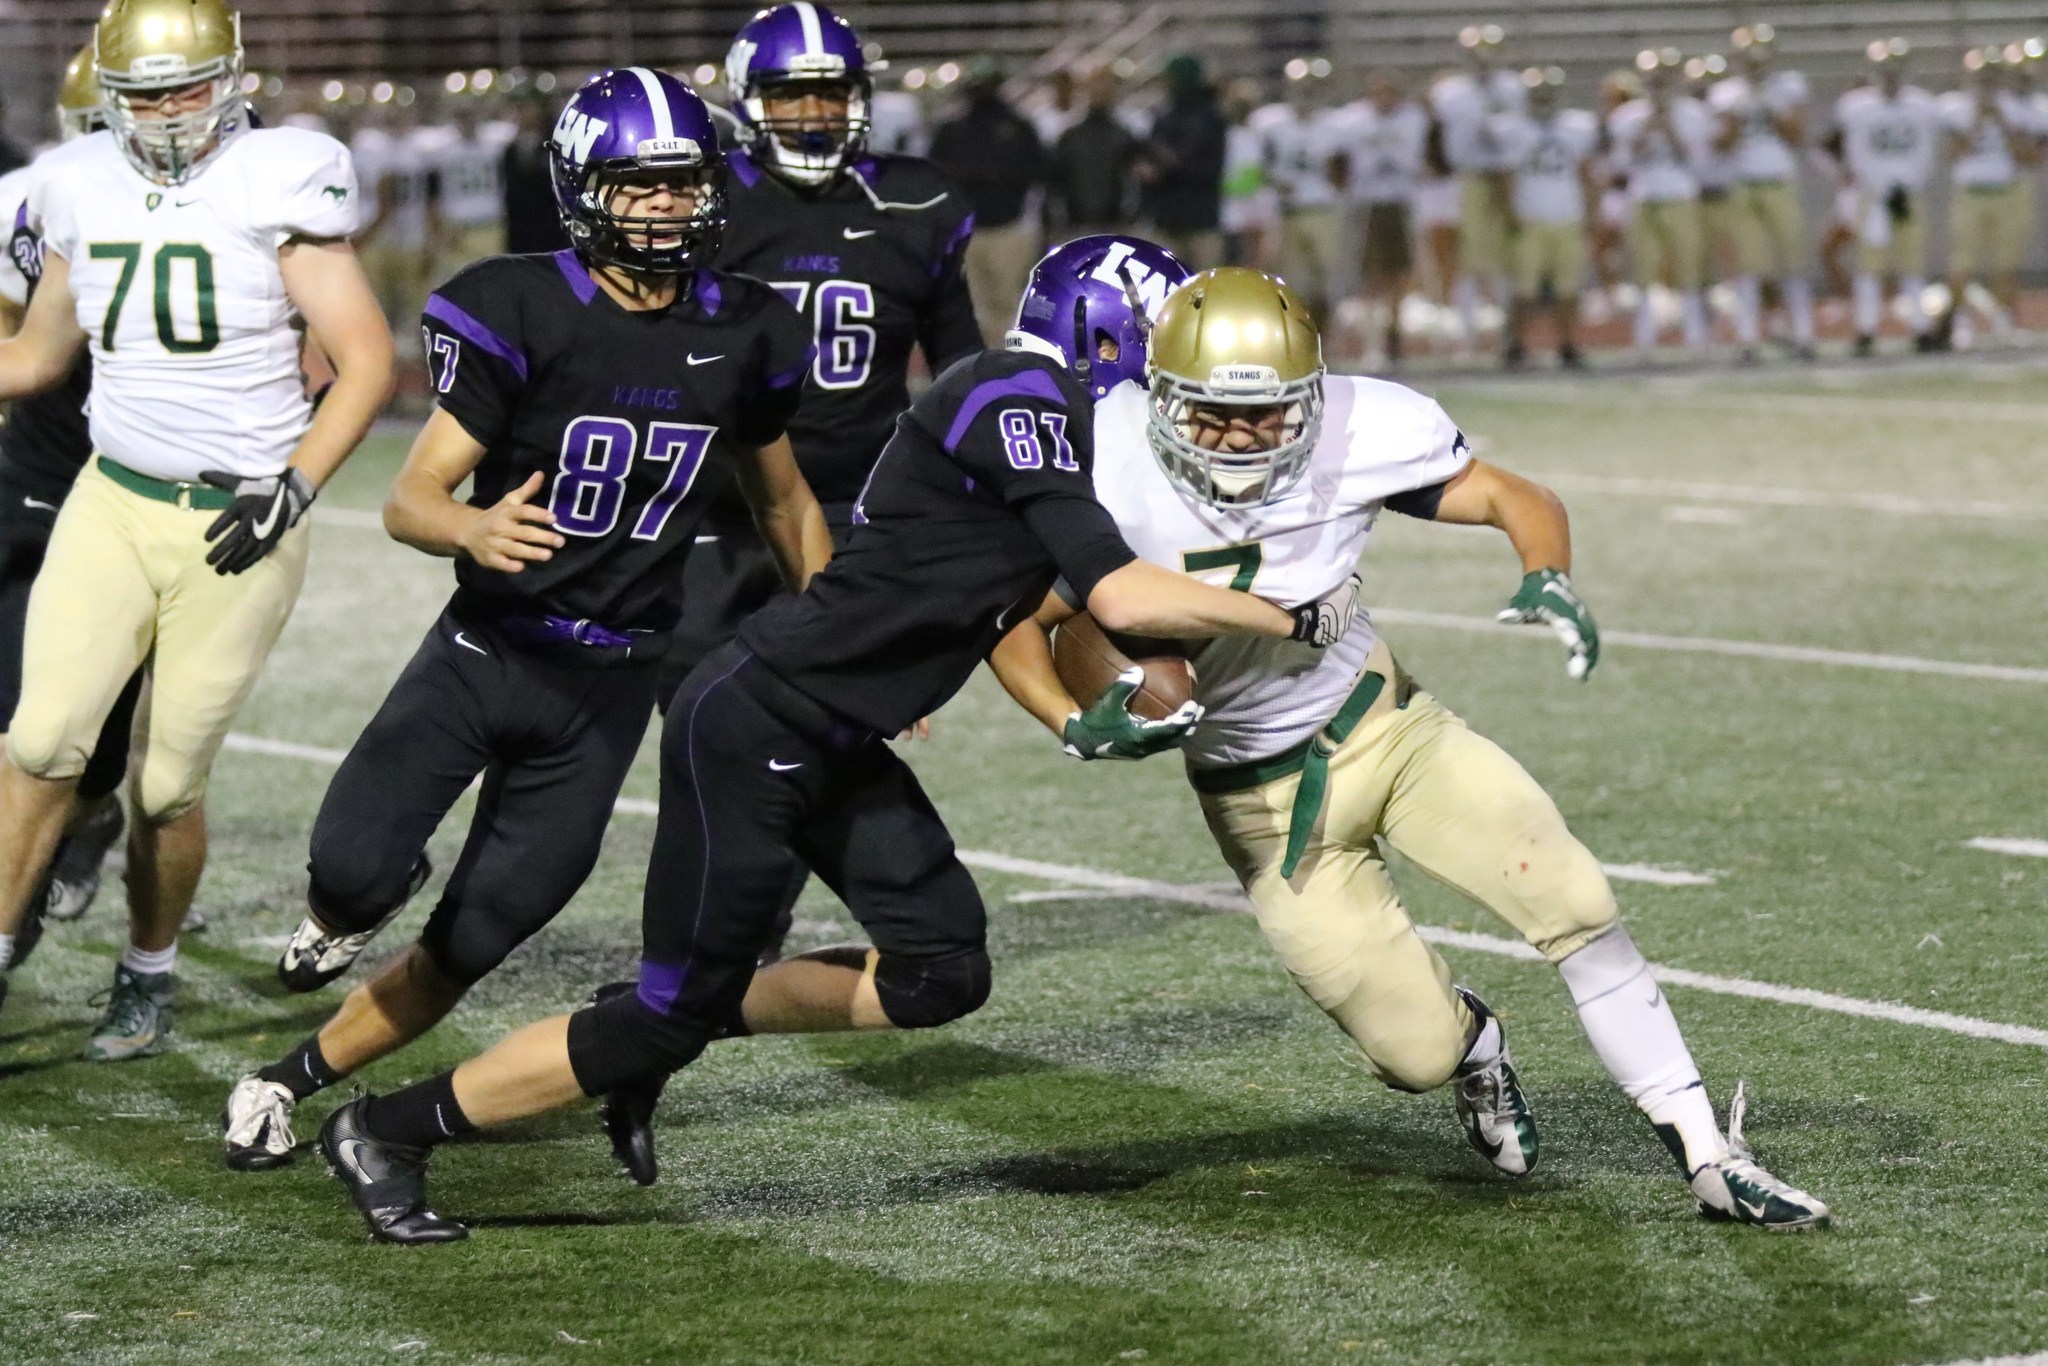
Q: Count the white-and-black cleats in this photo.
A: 2